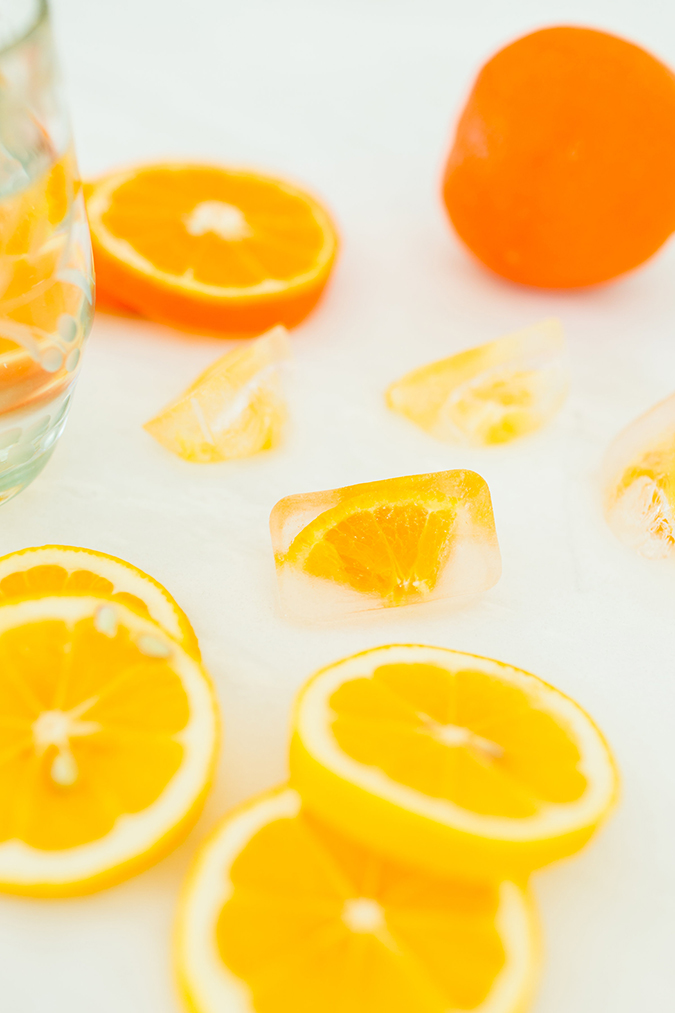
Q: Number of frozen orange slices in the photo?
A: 4